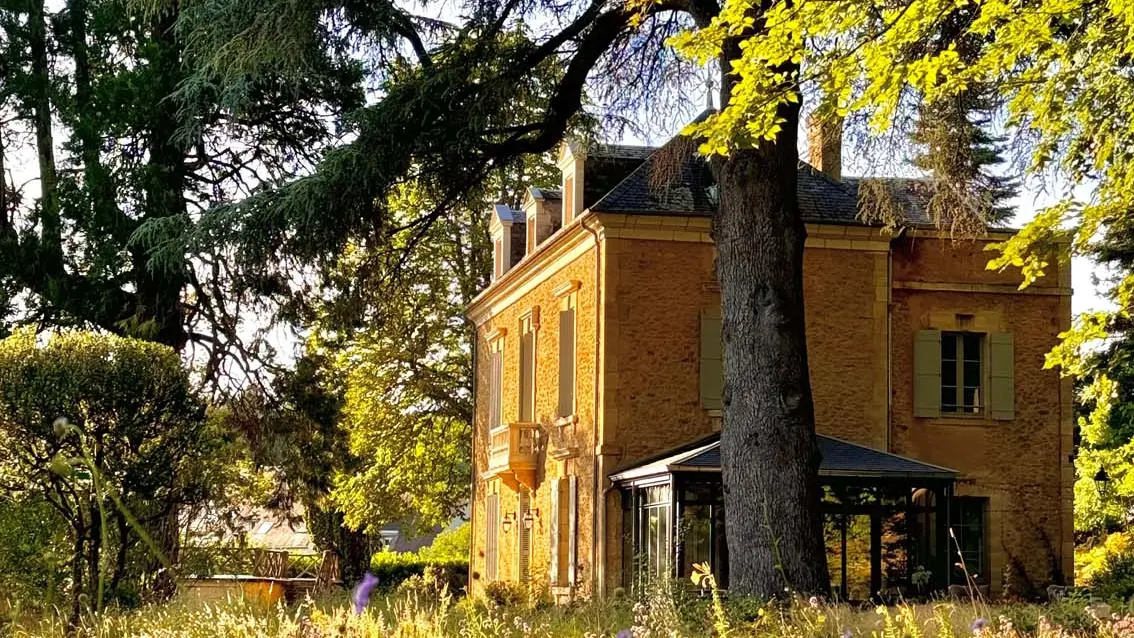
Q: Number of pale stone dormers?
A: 3